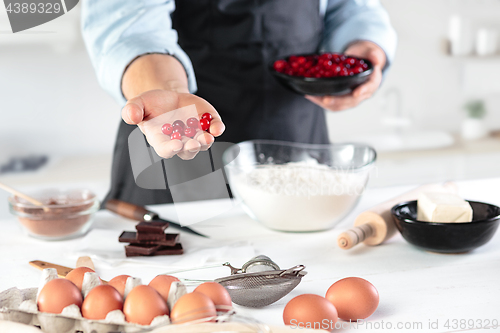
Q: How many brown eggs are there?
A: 10